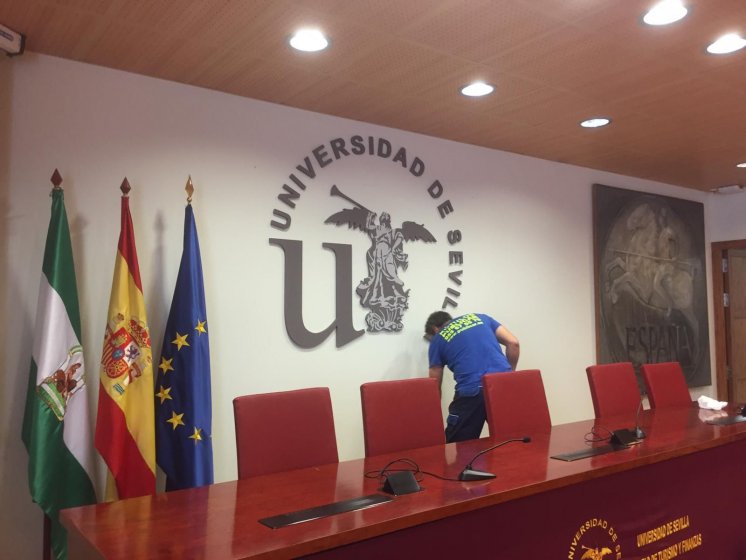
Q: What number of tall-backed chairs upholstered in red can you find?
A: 5